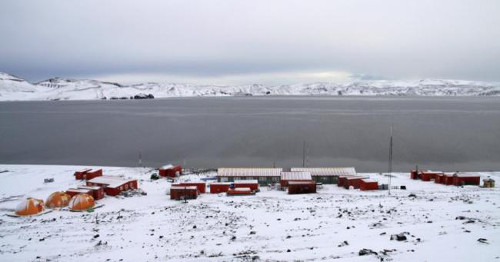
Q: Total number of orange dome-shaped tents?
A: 3